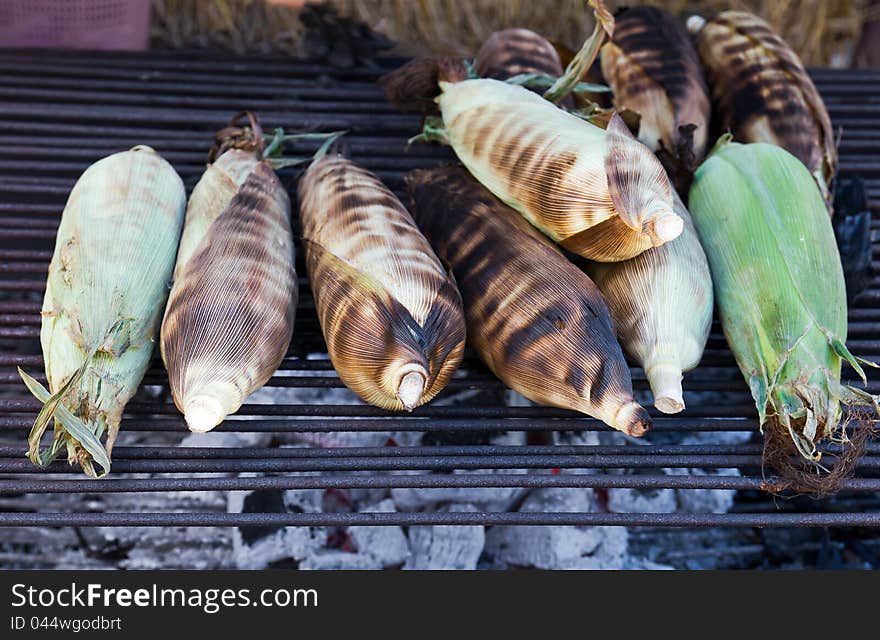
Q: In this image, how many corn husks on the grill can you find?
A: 10